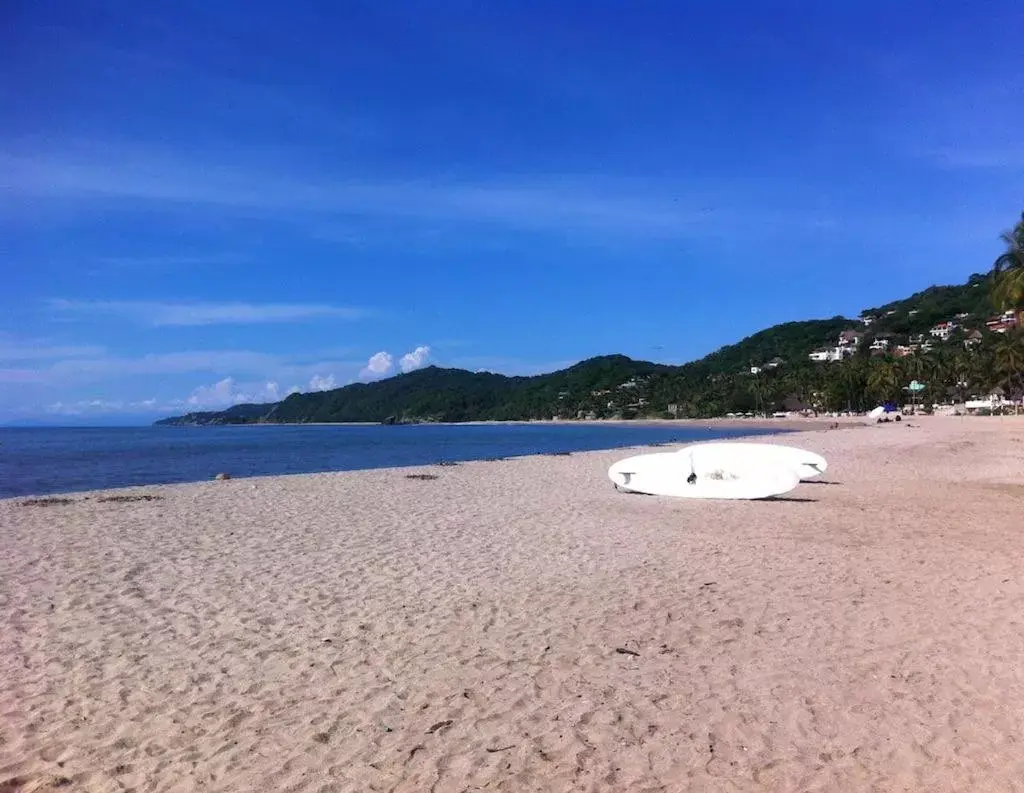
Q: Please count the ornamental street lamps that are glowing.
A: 0